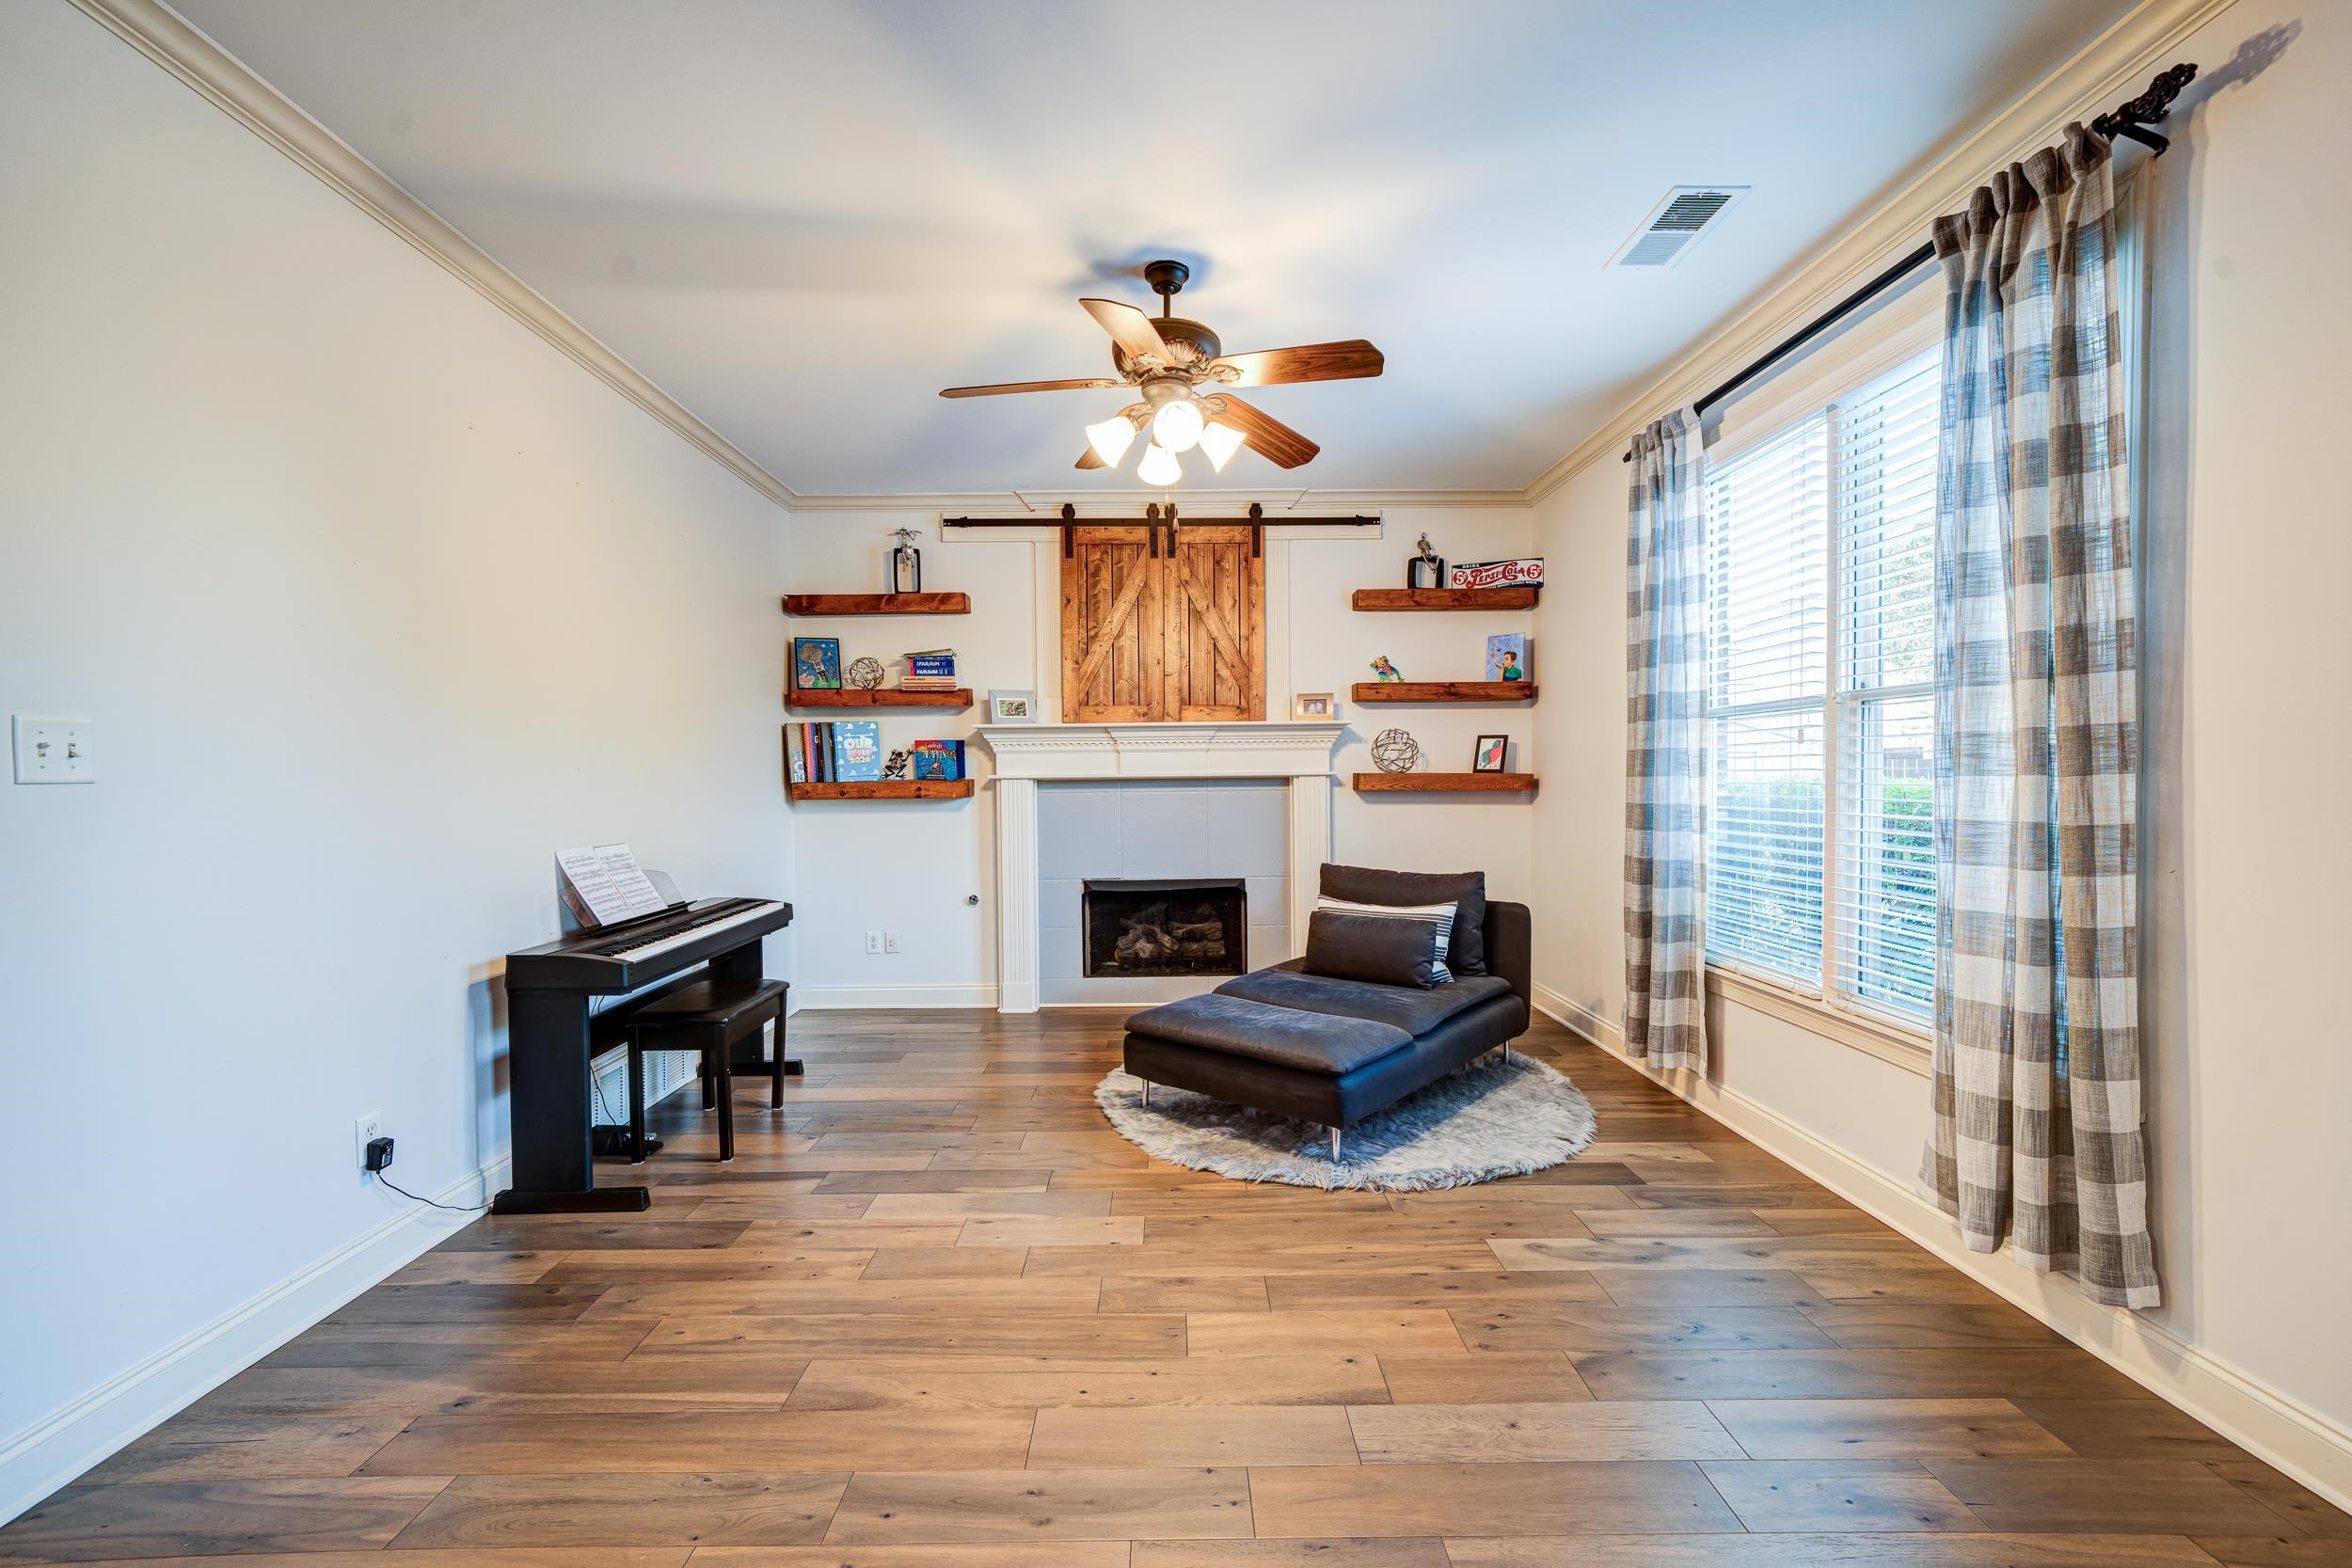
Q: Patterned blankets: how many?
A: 0